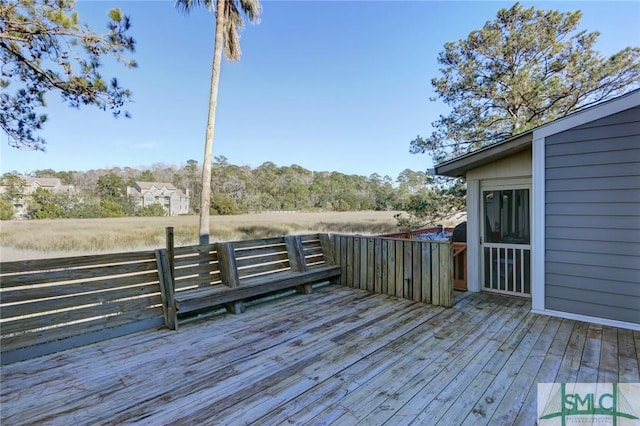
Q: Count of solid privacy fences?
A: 1